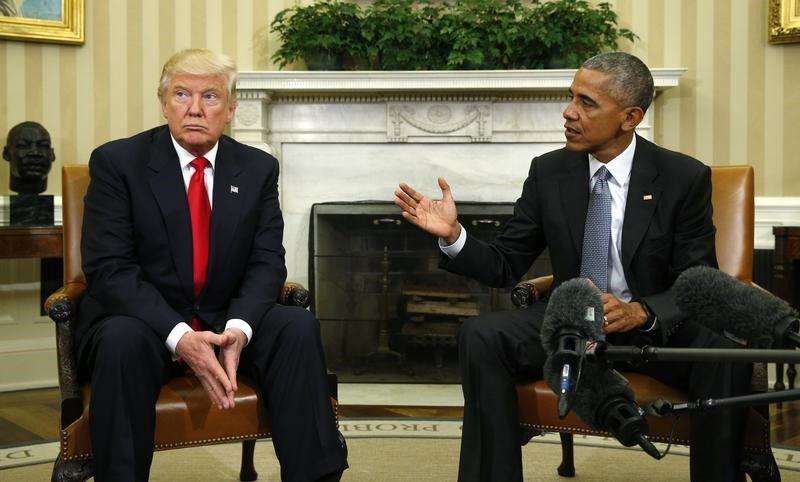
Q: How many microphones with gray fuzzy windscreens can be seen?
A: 3